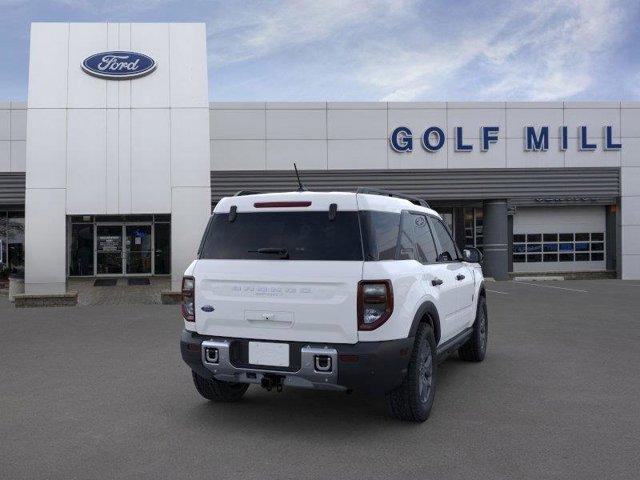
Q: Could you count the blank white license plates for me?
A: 1